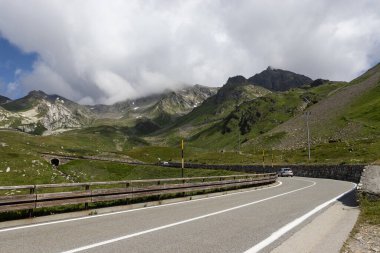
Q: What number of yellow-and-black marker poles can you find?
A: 3